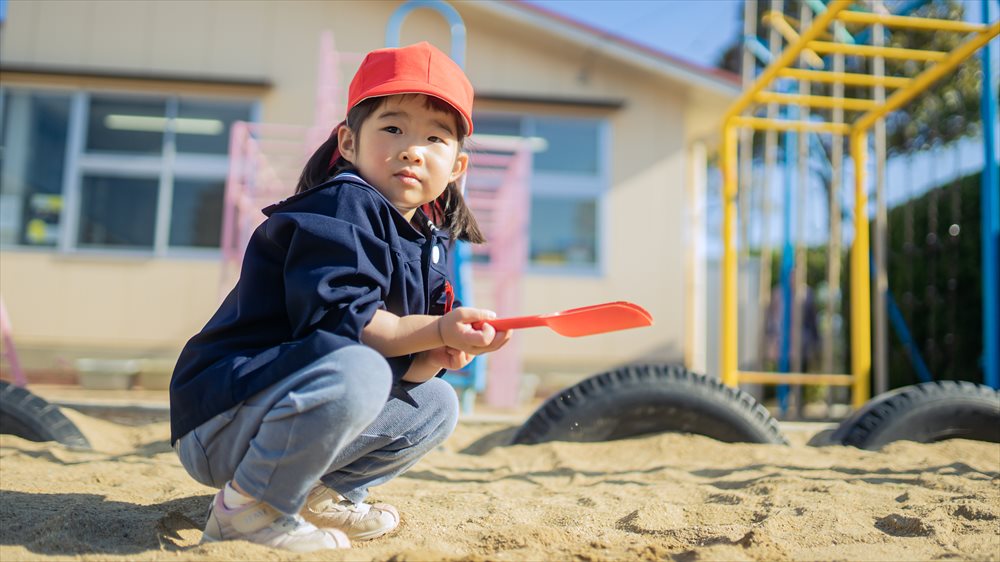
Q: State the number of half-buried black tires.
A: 3